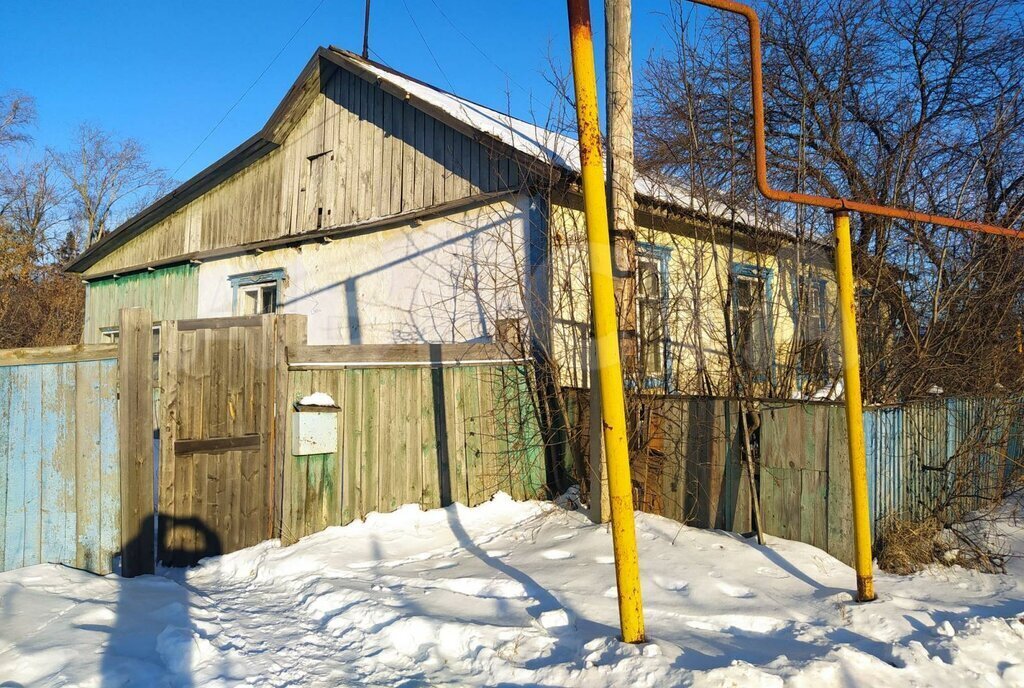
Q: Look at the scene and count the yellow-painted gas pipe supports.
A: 2